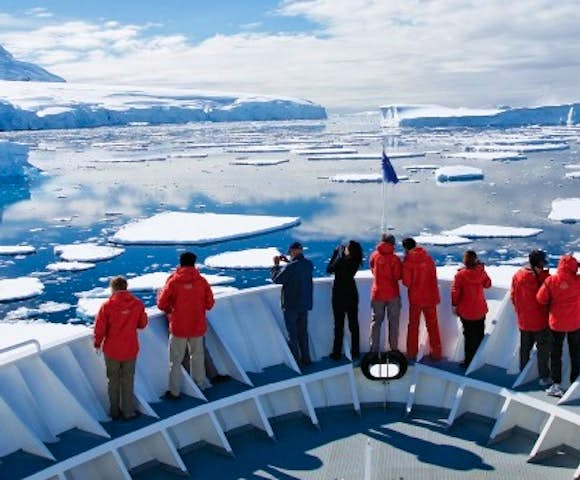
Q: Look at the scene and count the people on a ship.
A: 9